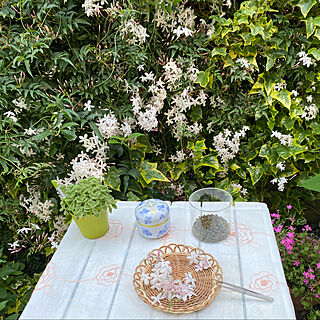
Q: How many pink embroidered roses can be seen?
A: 6